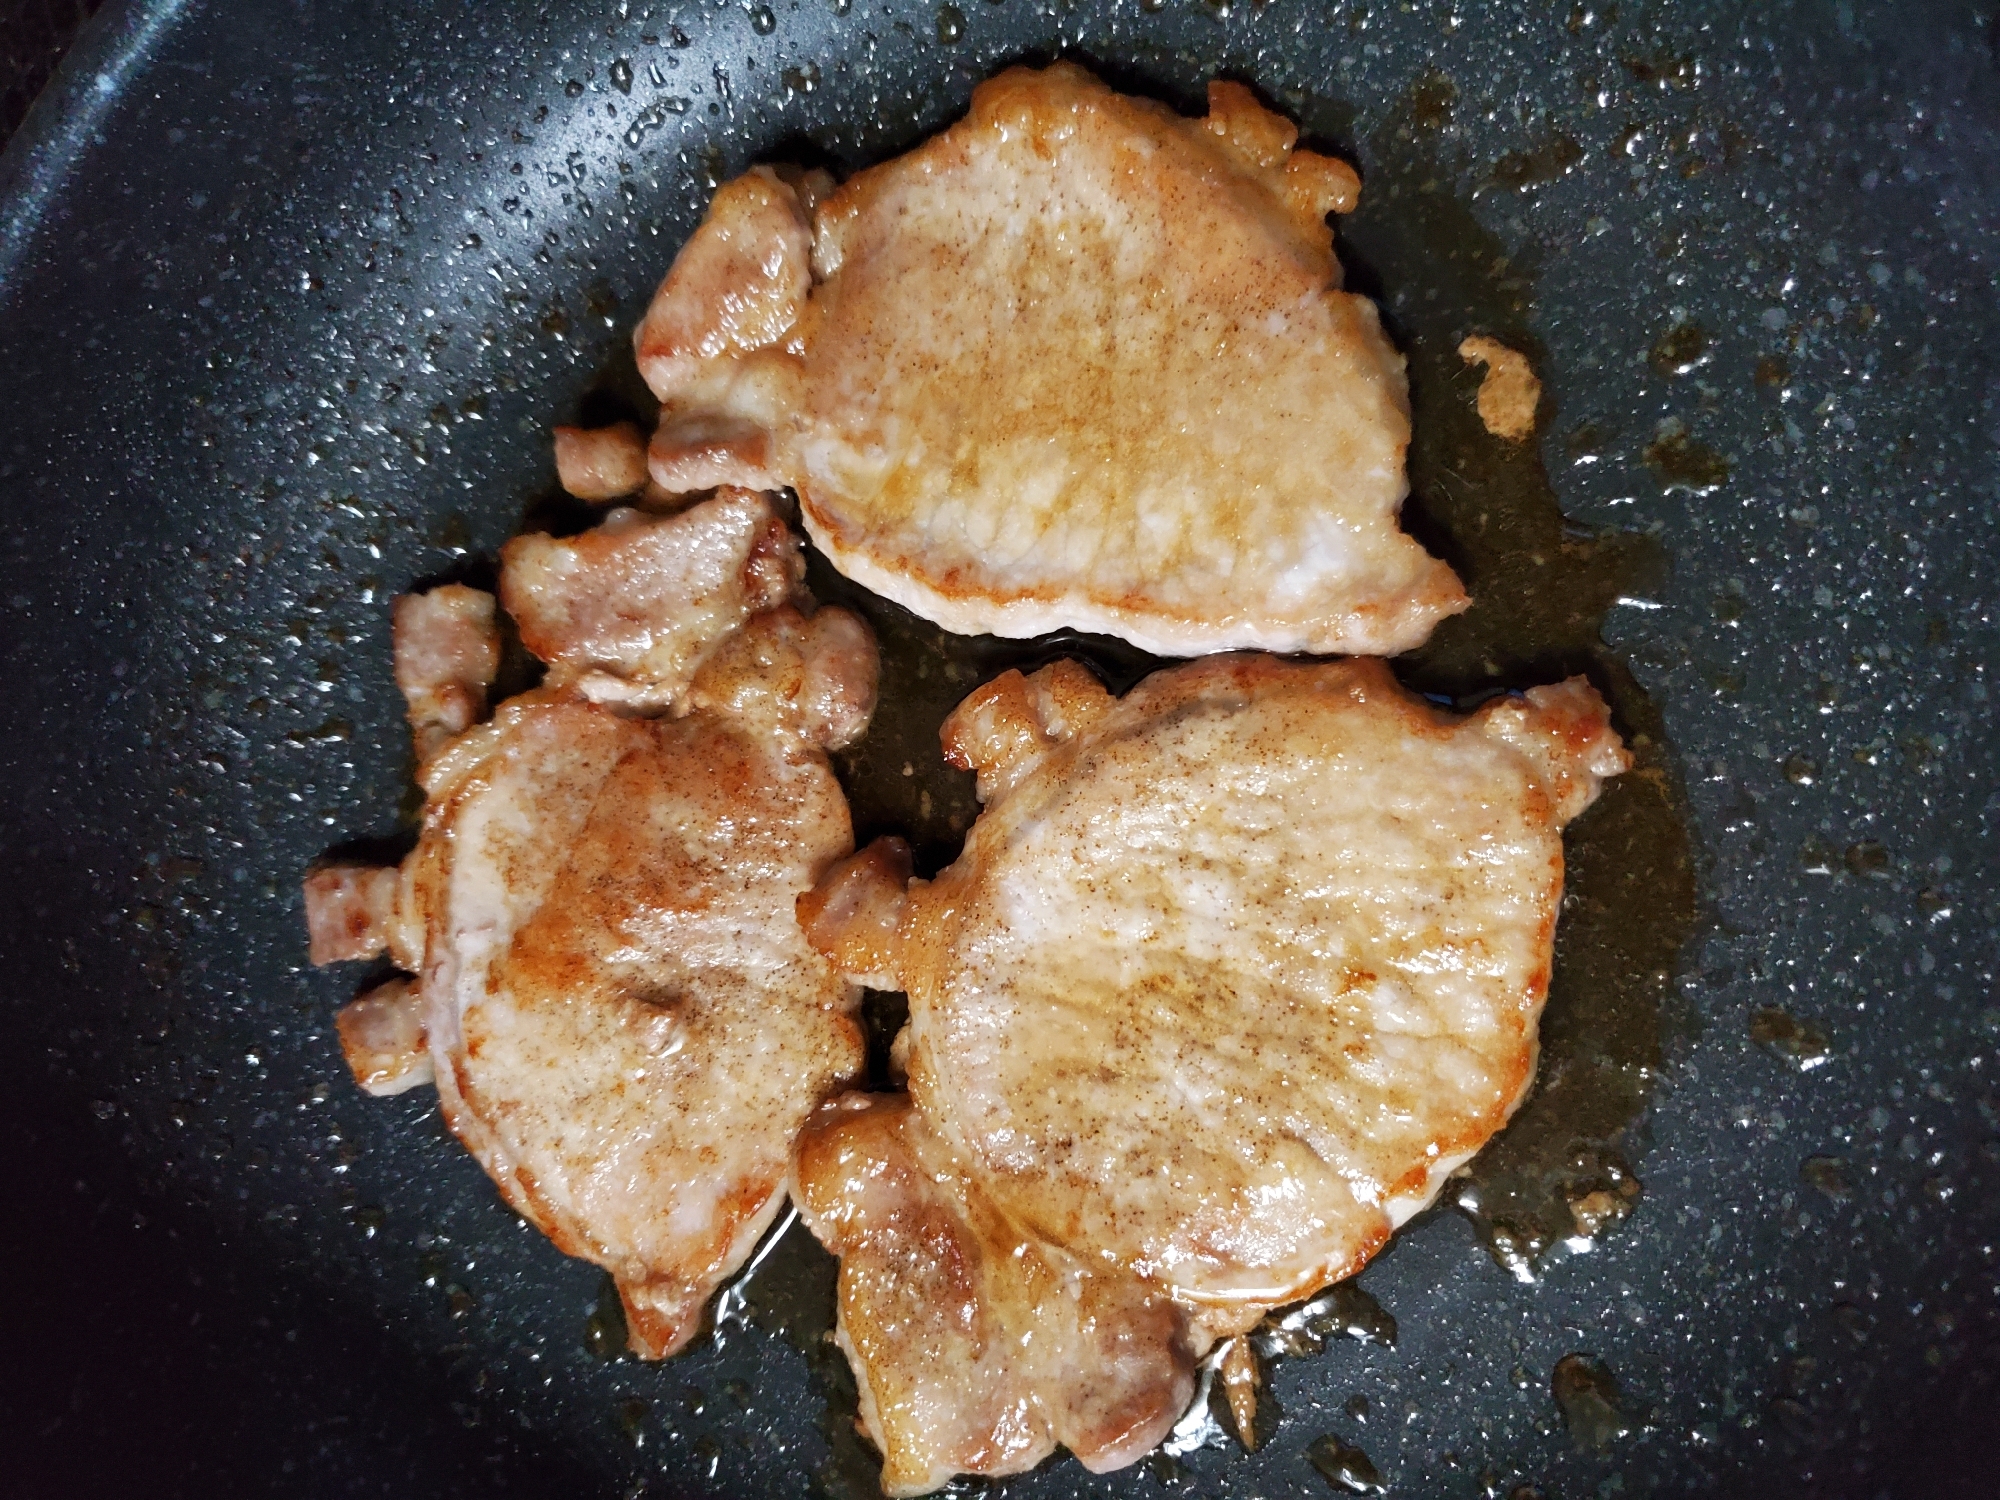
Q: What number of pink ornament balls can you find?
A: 0